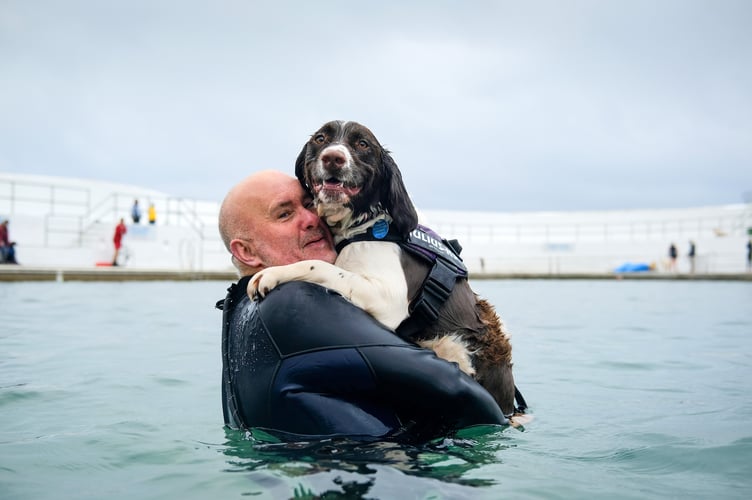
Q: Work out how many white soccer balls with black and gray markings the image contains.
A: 0